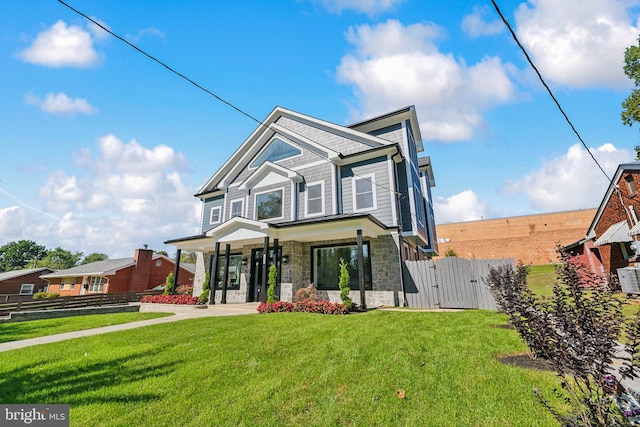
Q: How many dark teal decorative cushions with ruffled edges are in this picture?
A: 0